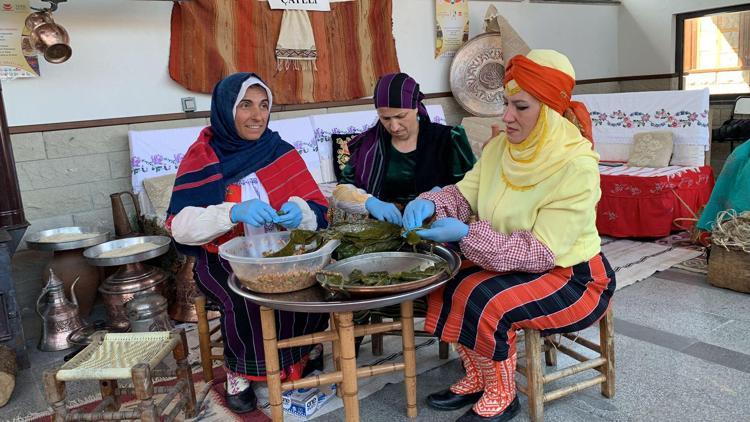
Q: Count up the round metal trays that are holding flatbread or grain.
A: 2